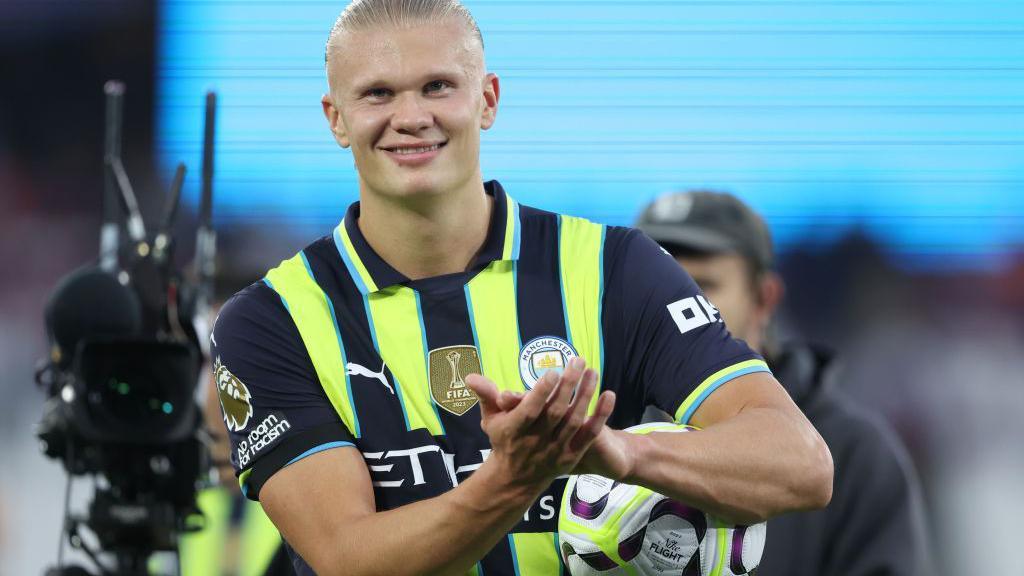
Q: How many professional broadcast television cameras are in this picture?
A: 1